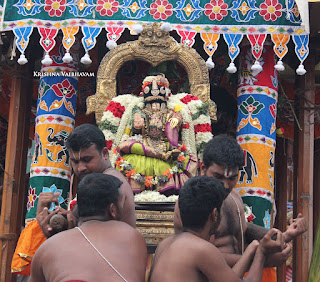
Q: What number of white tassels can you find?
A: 12